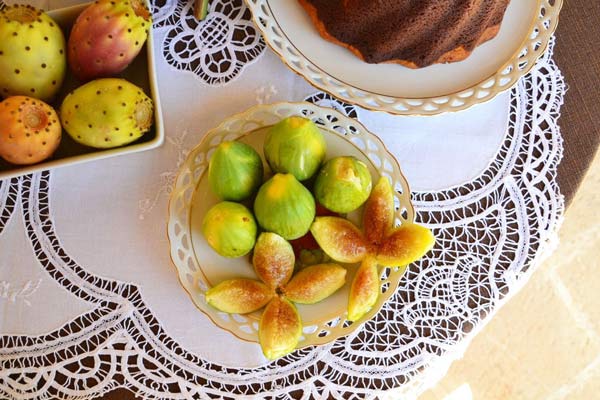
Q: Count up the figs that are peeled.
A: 2